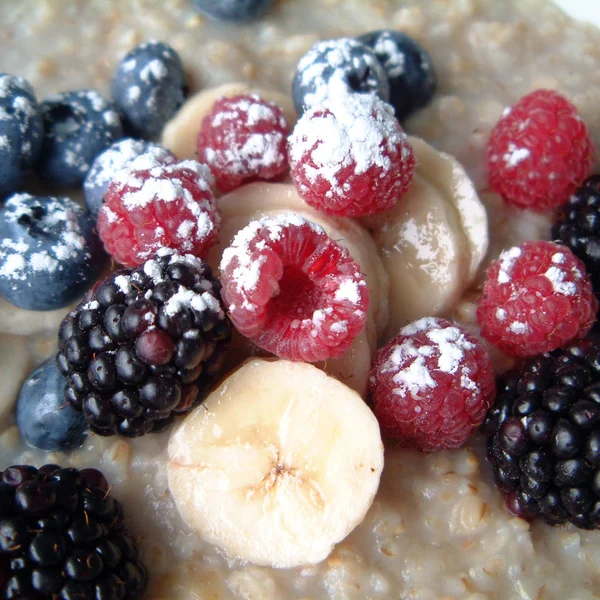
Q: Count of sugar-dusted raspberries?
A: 7